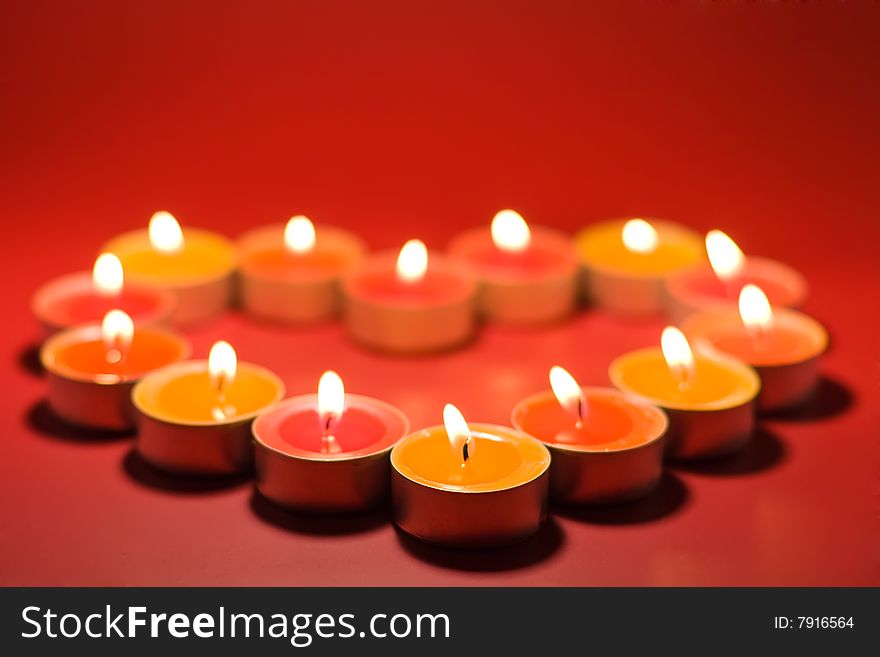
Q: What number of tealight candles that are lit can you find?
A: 14